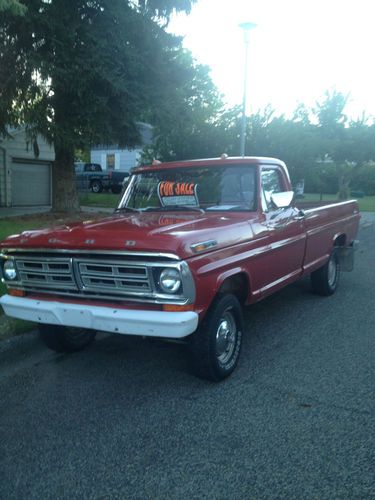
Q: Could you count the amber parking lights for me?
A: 2